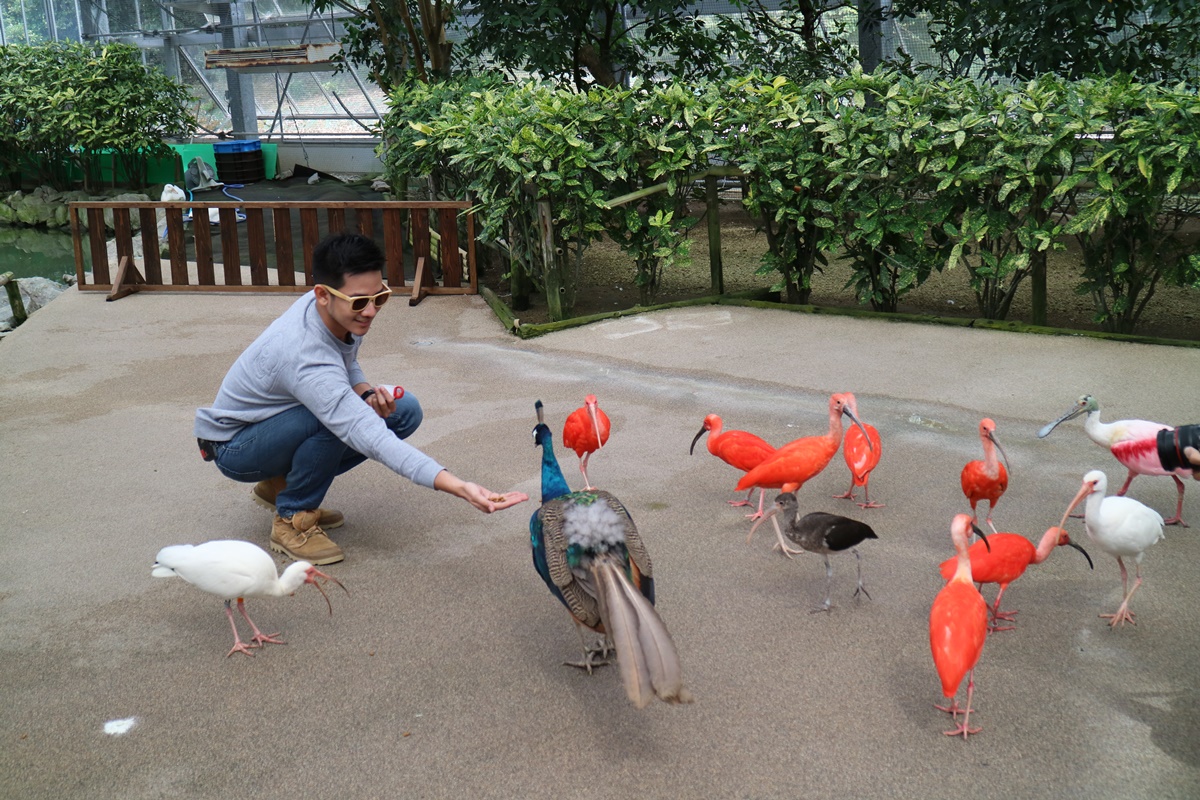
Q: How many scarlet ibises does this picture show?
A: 7